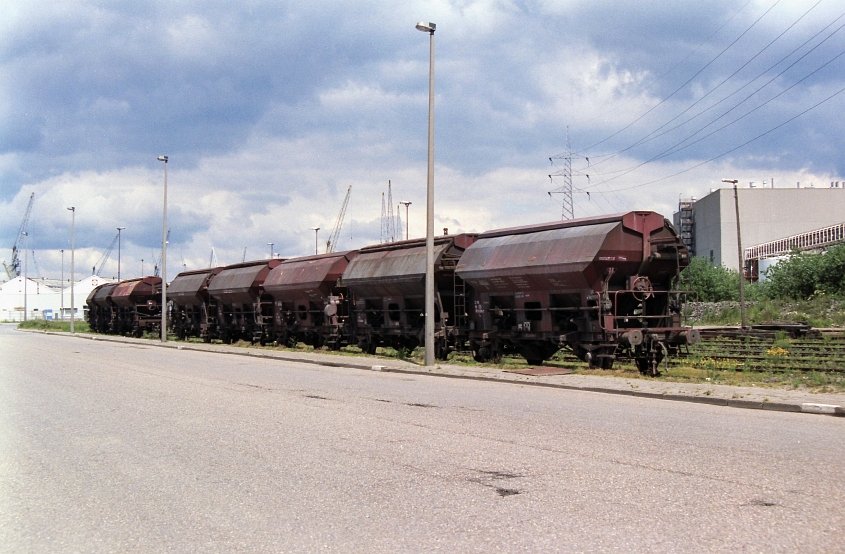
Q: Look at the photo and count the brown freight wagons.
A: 8